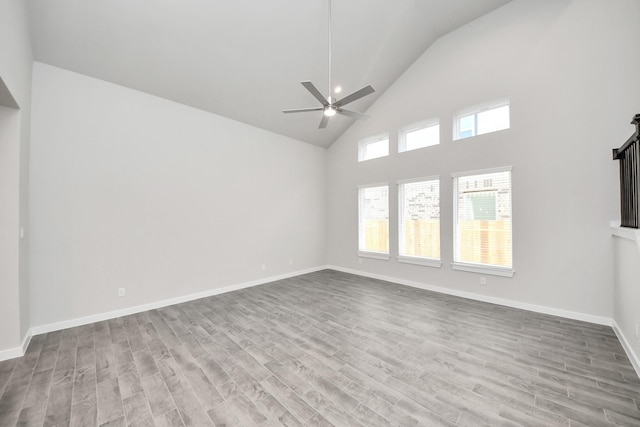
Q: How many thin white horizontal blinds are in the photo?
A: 3